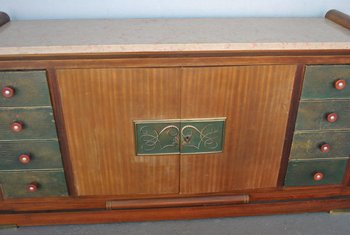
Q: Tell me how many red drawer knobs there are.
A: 8